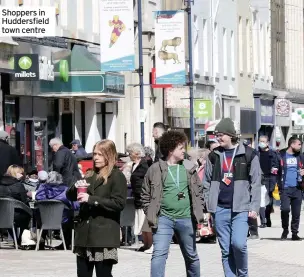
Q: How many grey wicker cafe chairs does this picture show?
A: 3